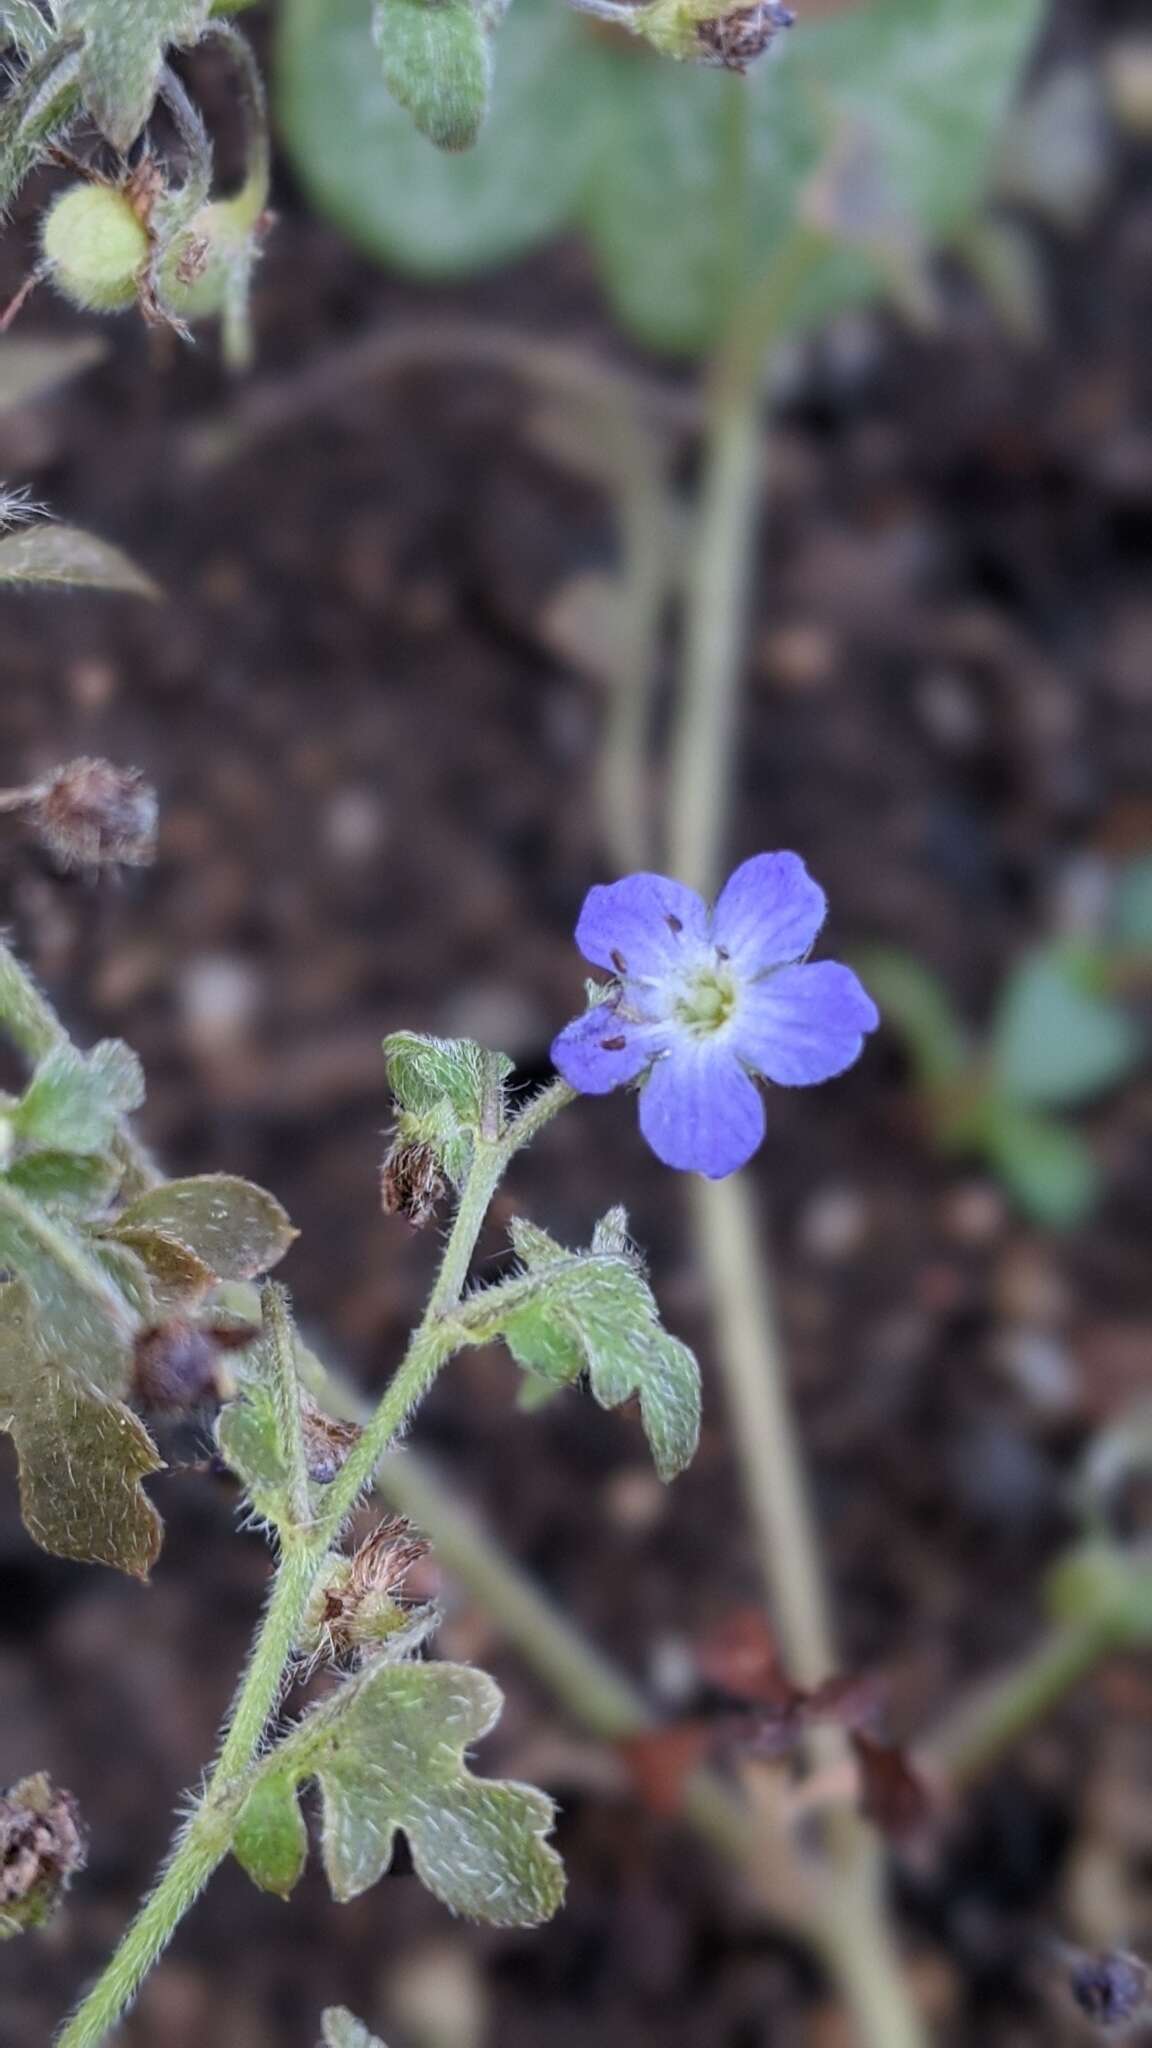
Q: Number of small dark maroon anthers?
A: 4